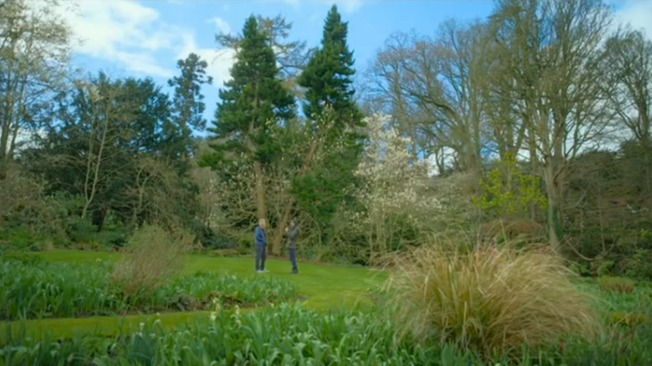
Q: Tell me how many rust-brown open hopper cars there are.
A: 0